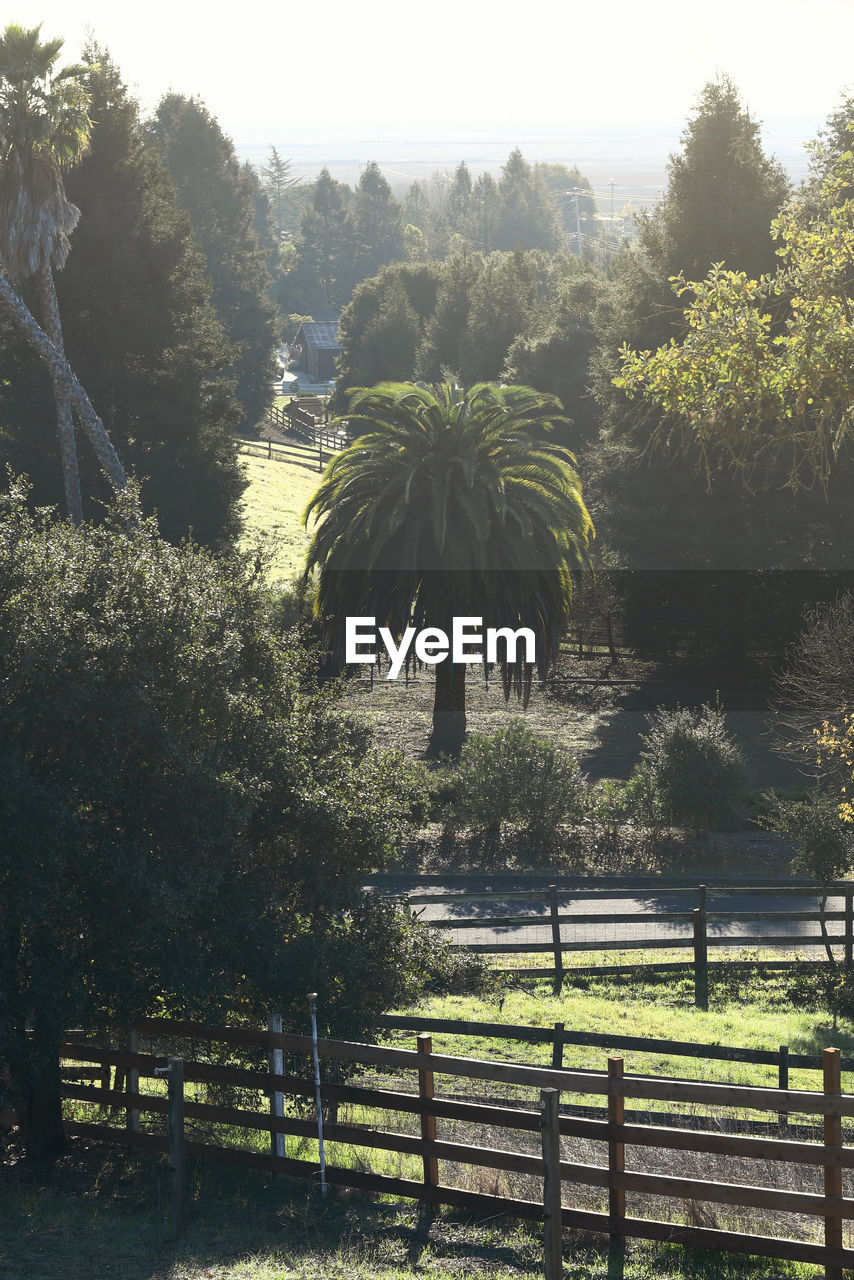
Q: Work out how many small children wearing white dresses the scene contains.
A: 0